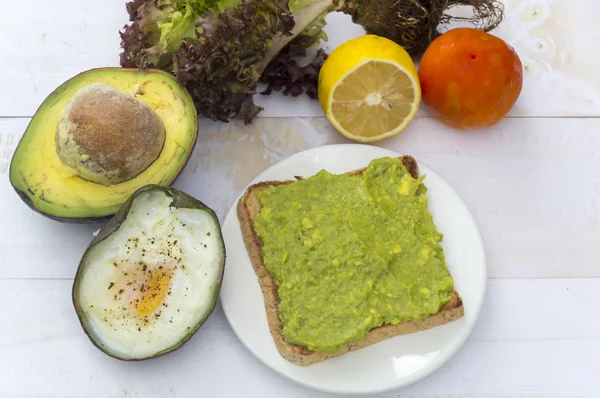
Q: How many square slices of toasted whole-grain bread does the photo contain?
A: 1